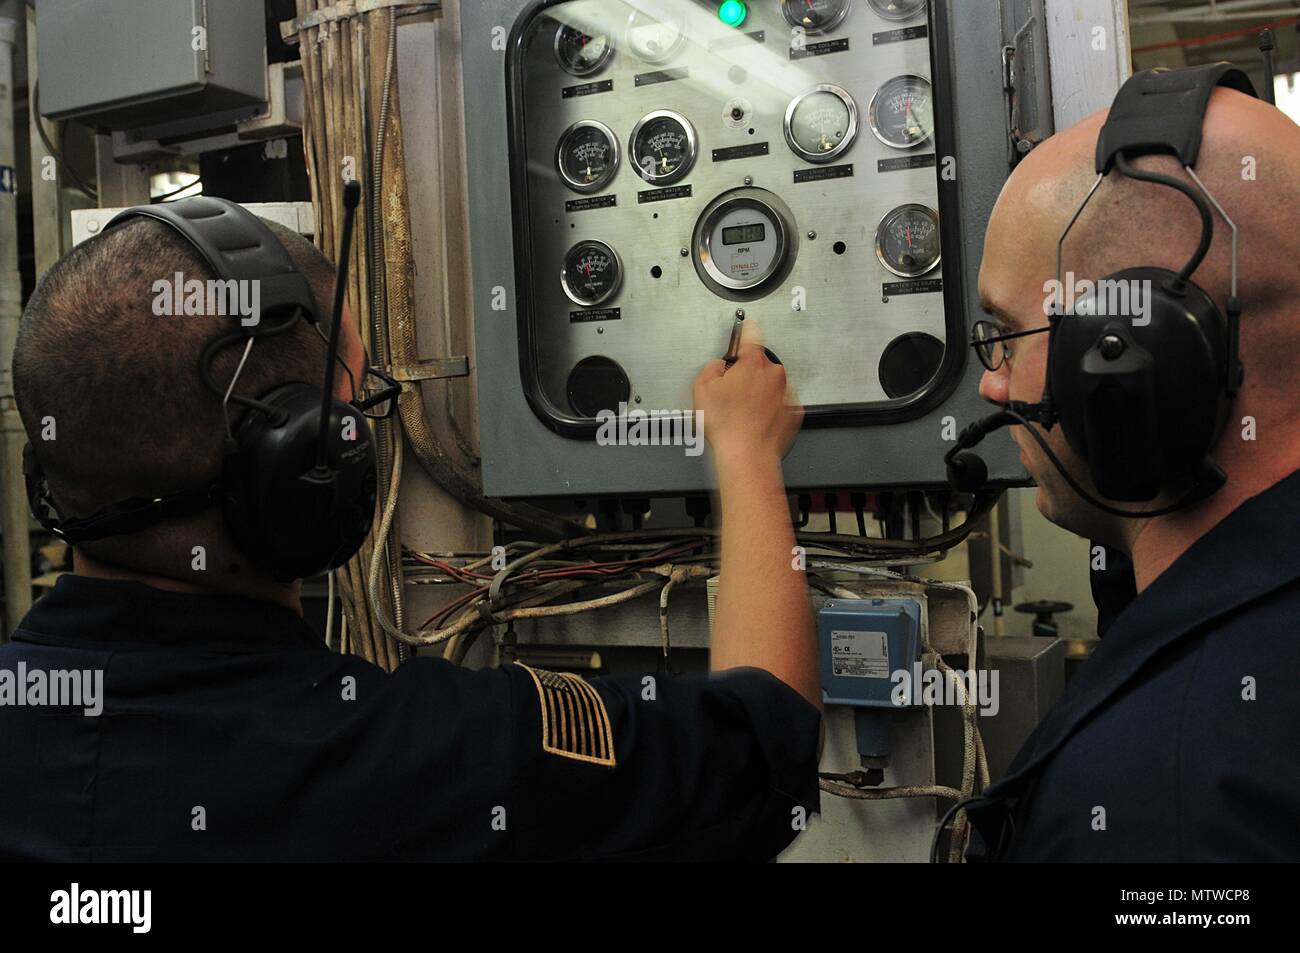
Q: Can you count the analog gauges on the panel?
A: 10